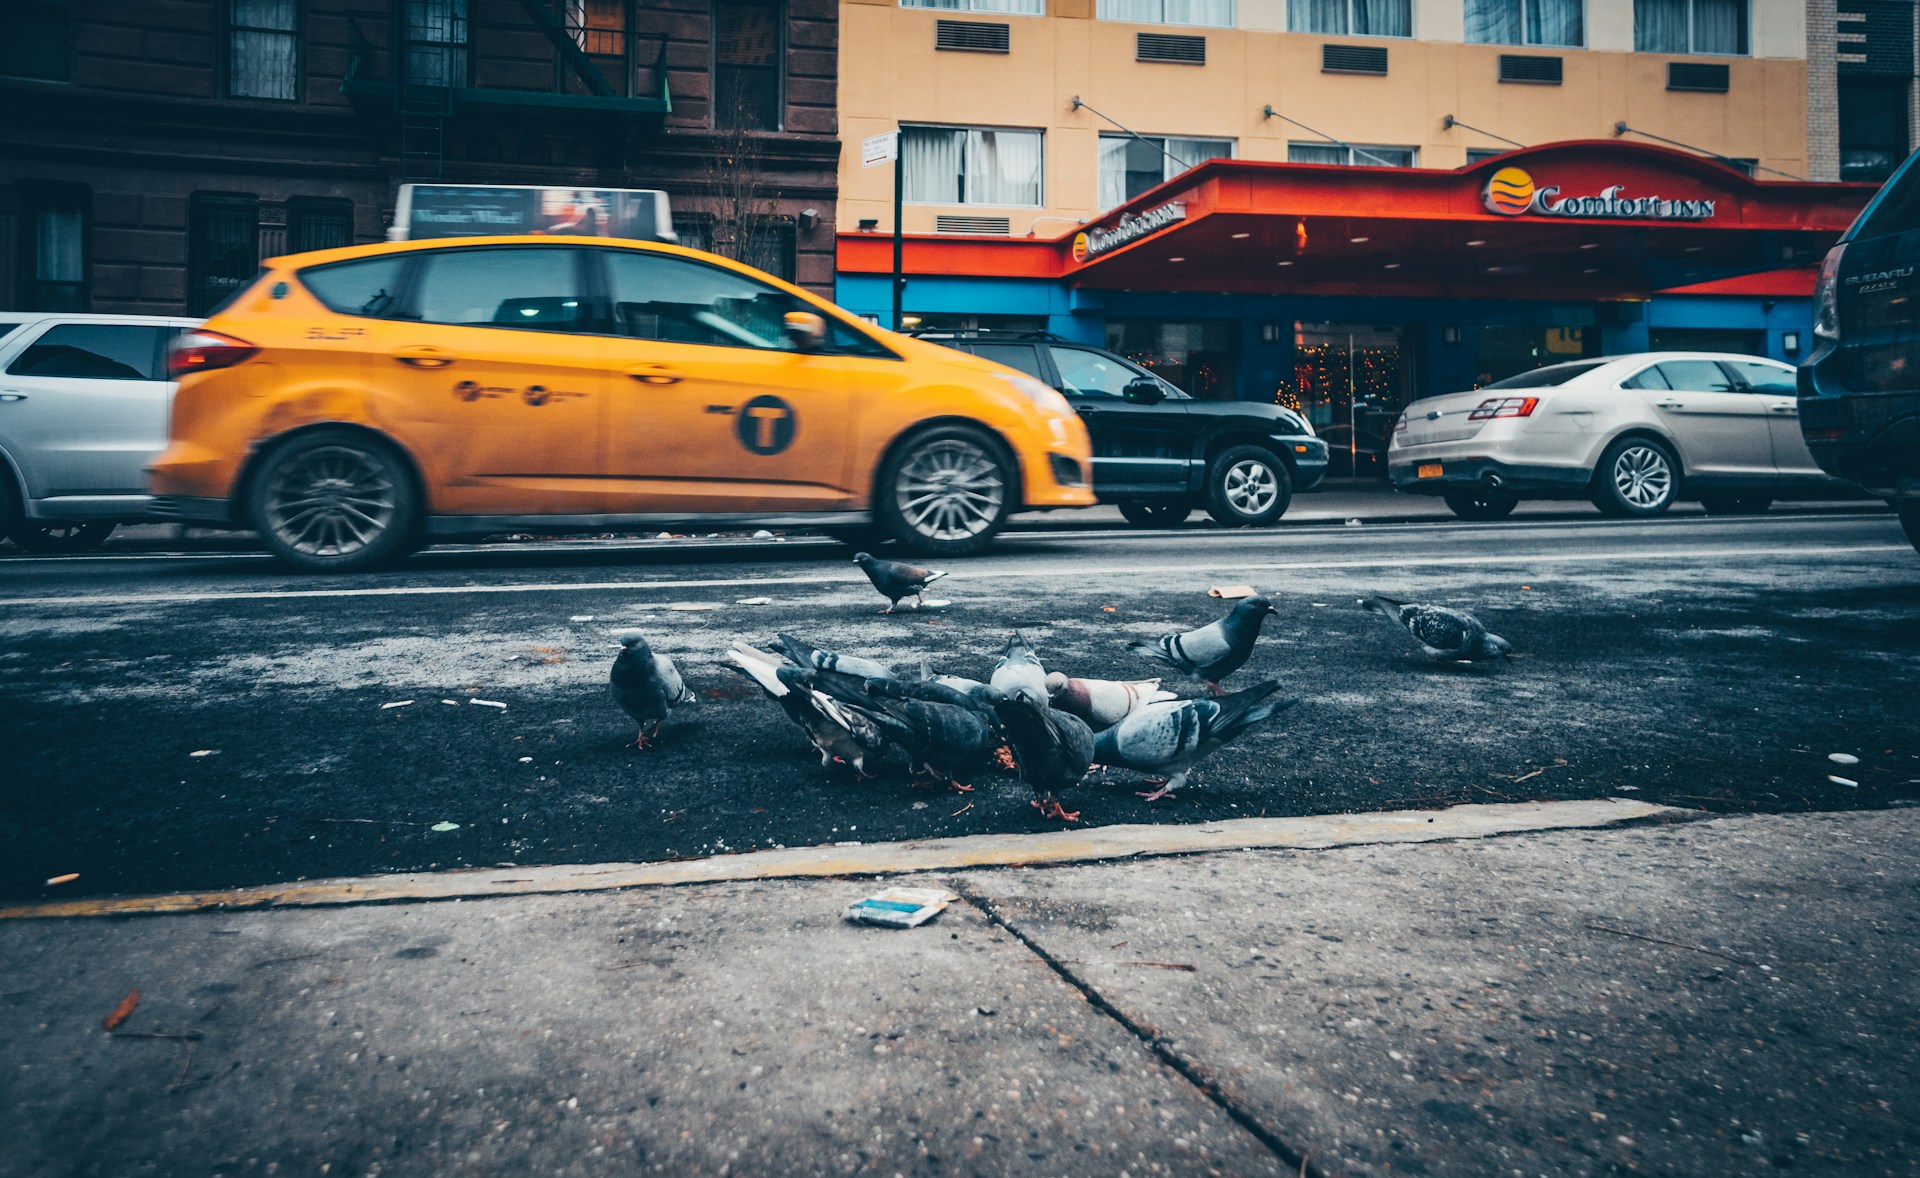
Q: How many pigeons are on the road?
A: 13